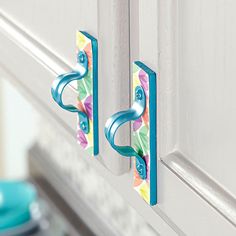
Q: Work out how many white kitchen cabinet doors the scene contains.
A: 2